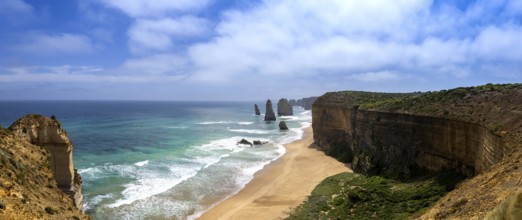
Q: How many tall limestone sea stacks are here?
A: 3